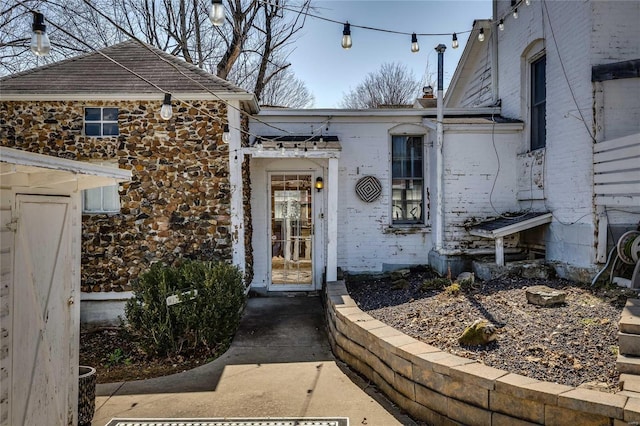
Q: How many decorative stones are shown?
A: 2